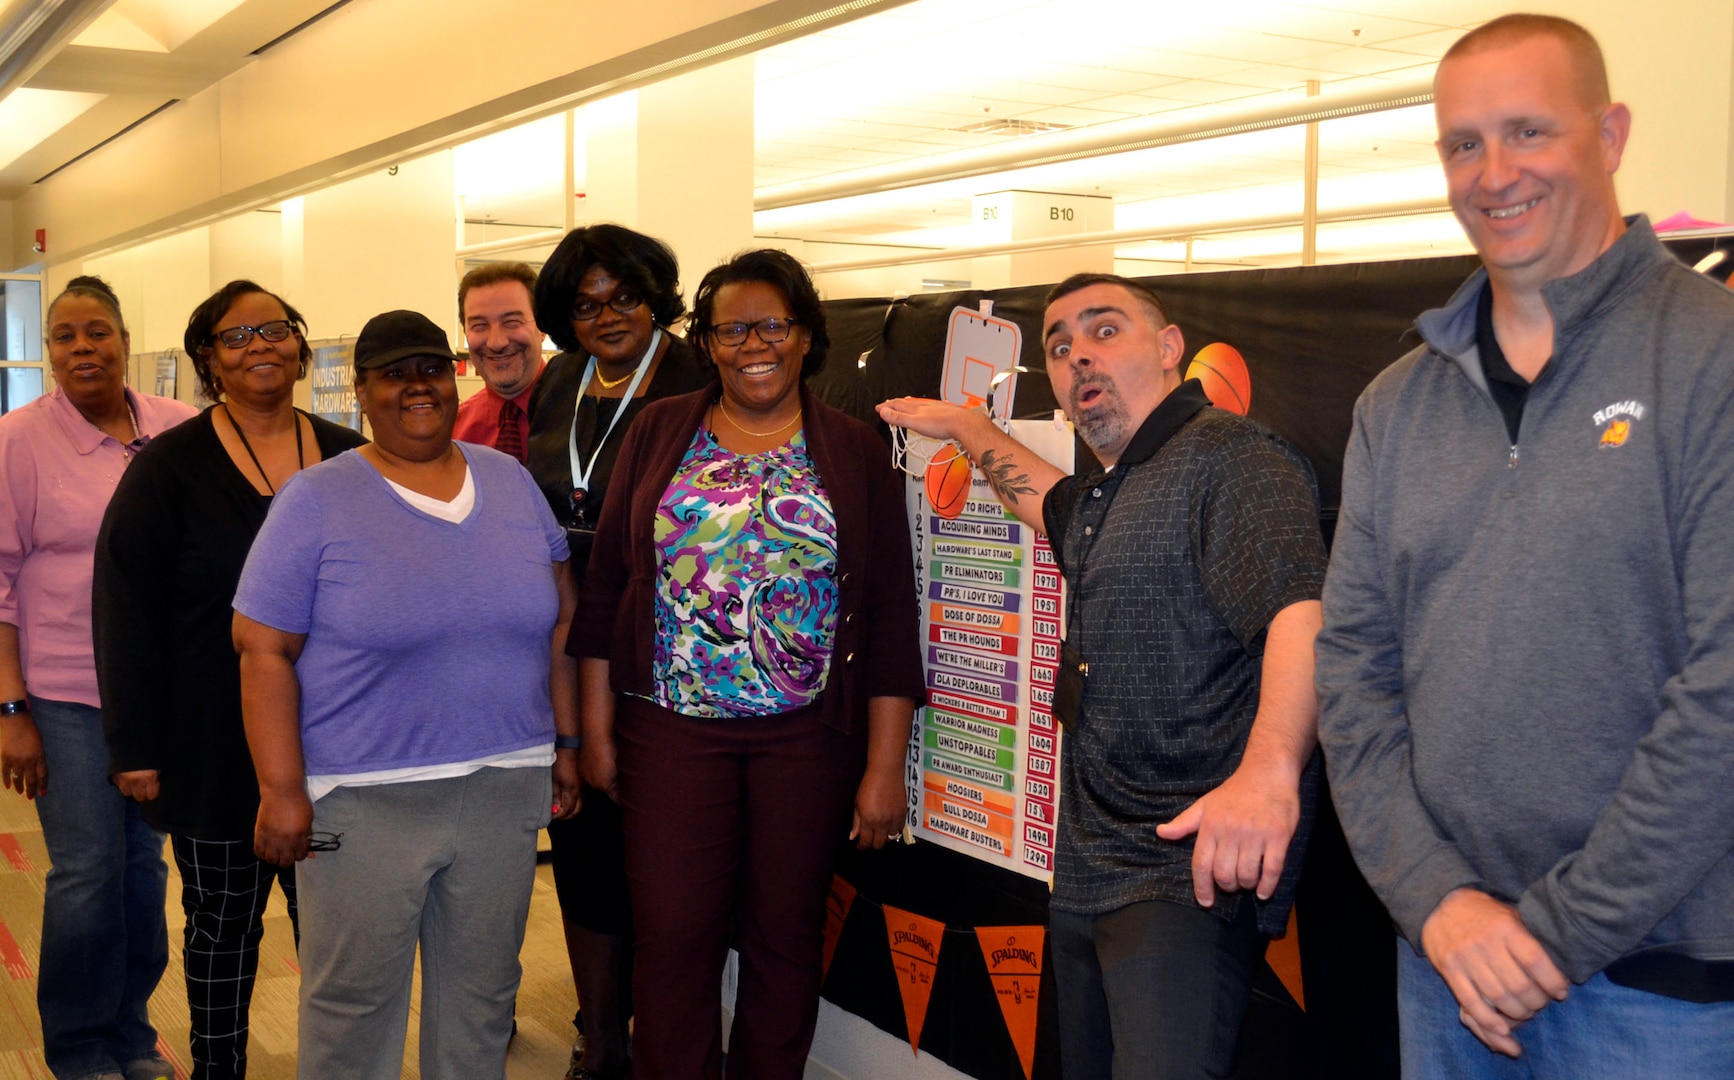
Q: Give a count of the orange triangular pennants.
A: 4